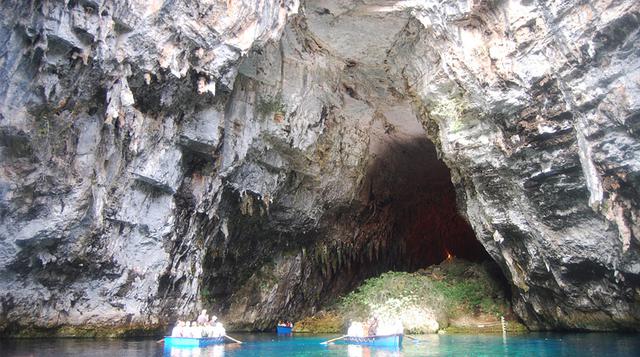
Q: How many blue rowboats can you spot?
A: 3